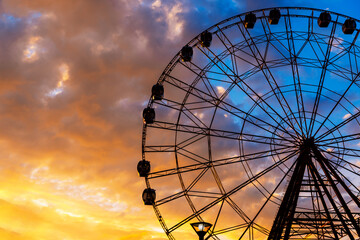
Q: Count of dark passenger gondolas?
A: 10